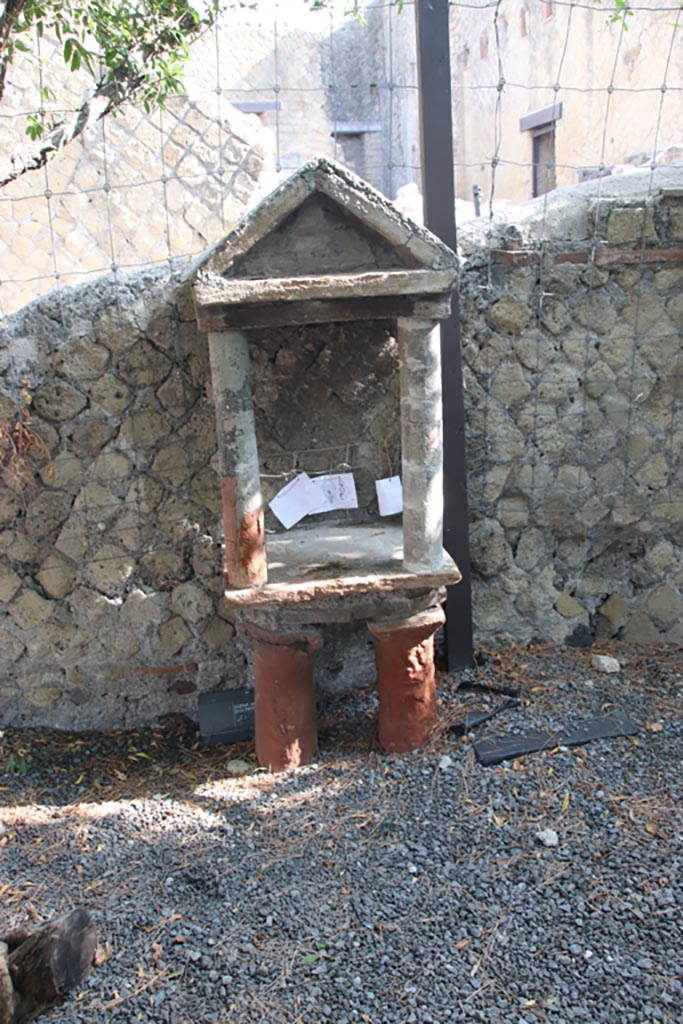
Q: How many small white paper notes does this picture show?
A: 3